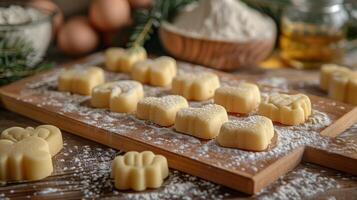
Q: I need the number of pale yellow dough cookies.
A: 15